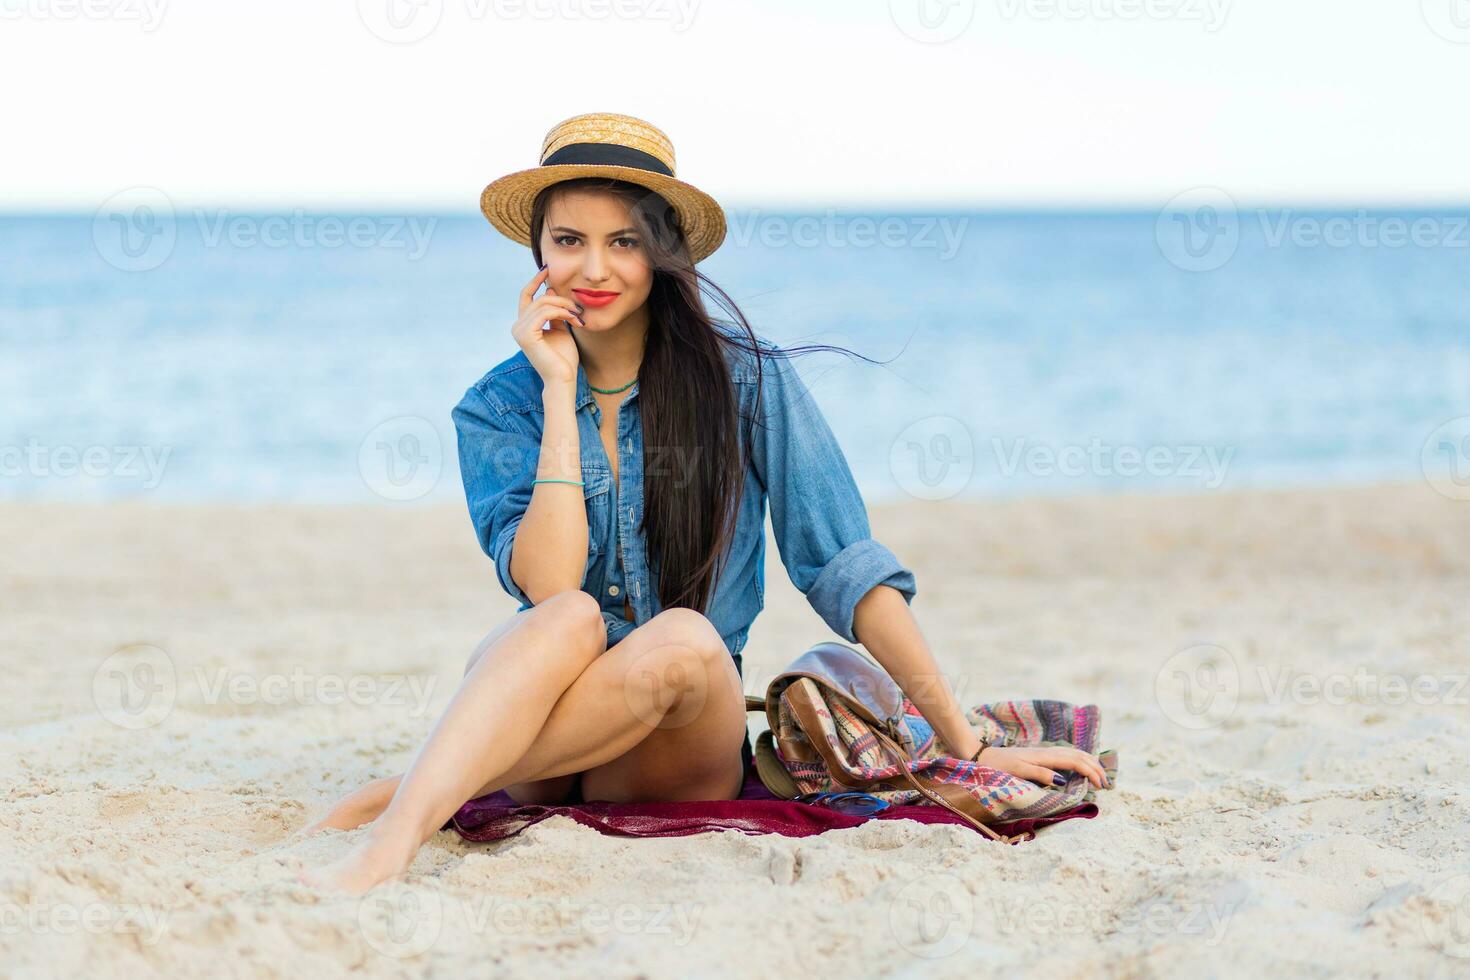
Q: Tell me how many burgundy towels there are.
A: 1